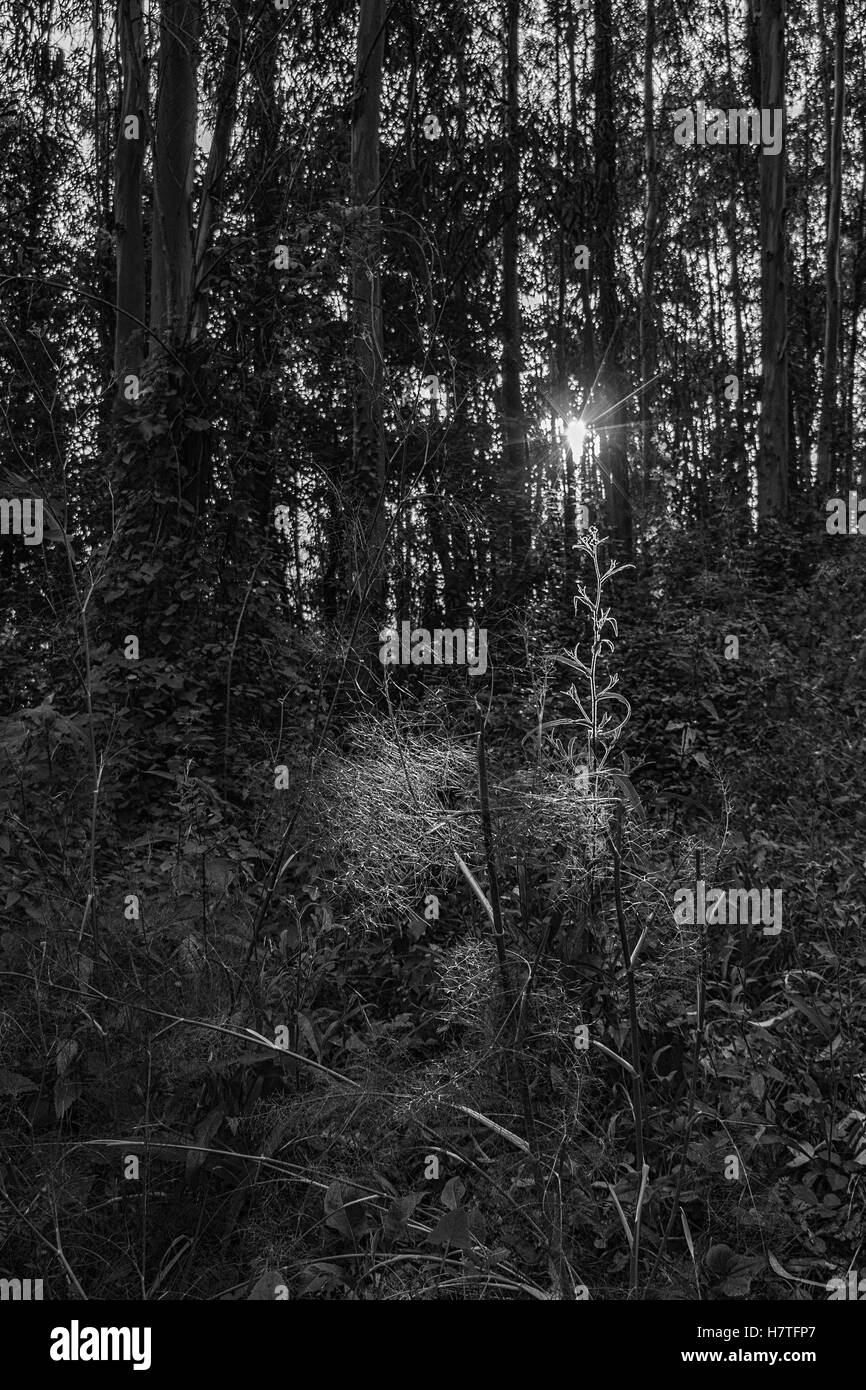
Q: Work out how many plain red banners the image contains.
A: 0